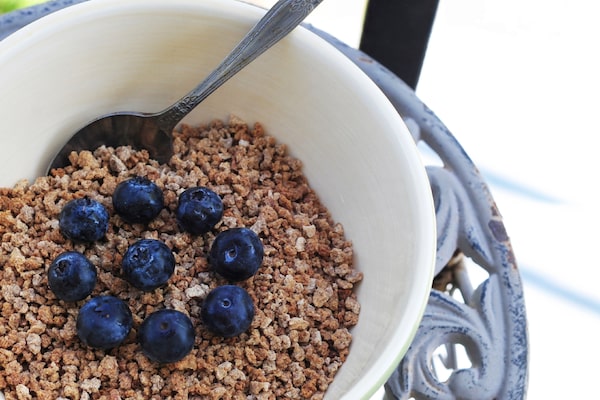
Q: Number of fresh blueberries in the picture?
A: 9